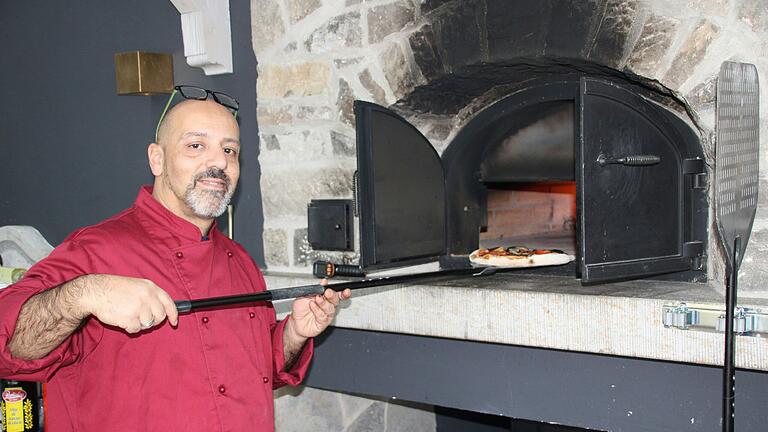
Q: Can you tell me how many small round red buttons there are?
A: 6